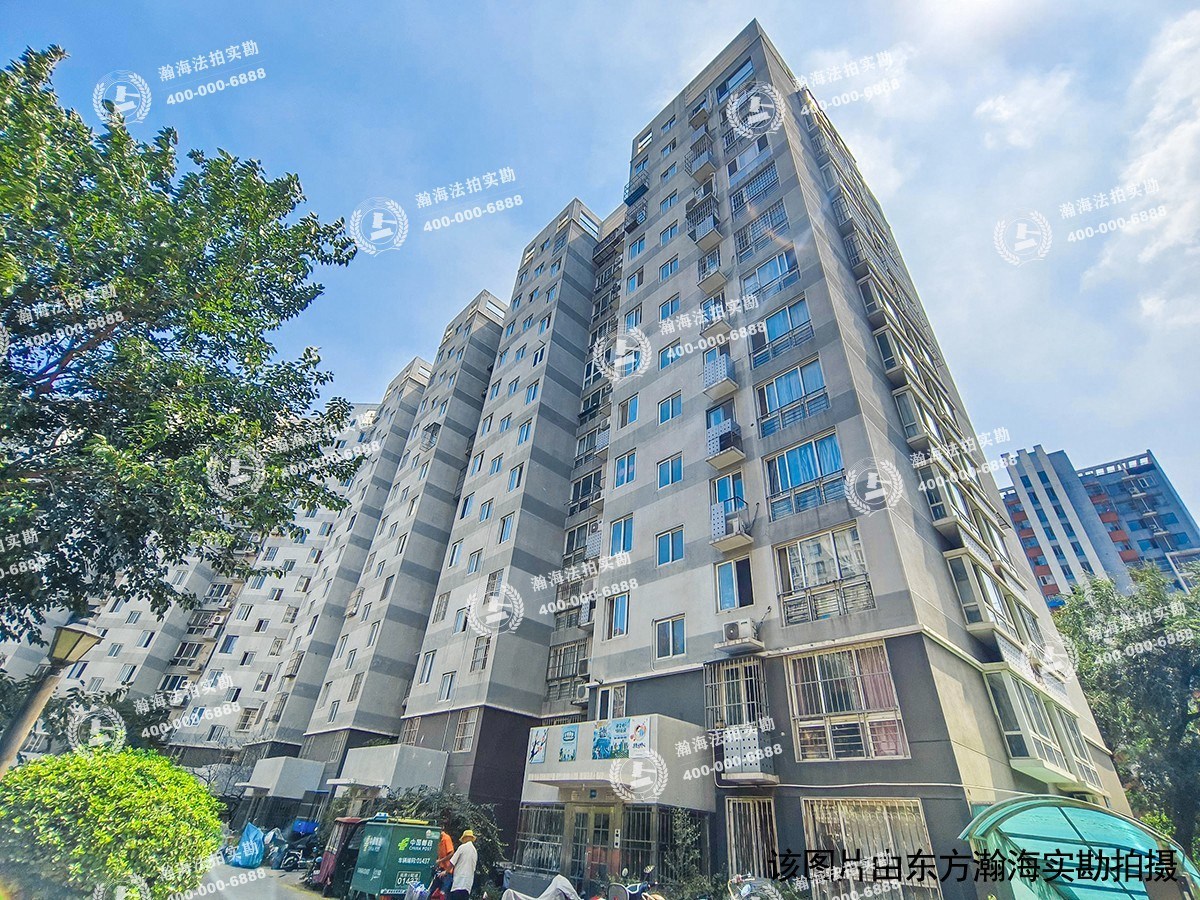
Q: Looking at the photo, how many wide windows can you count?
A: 13